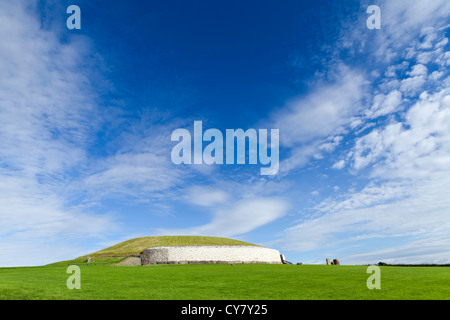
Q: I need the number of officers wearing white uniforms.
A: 0